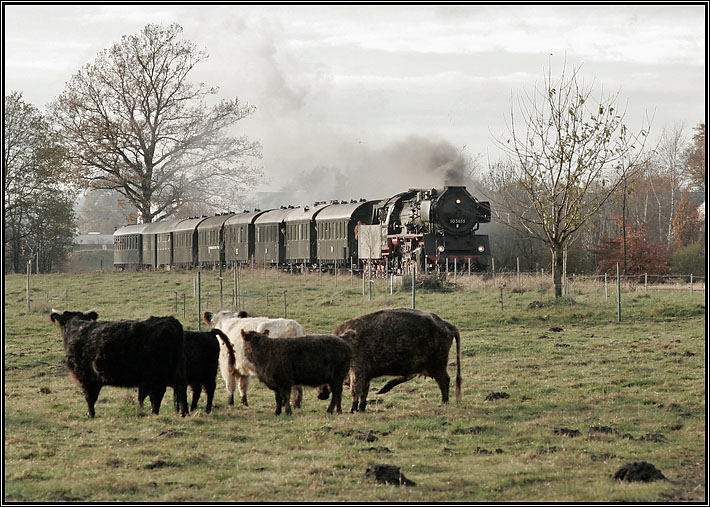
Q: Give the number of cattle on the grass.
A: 5